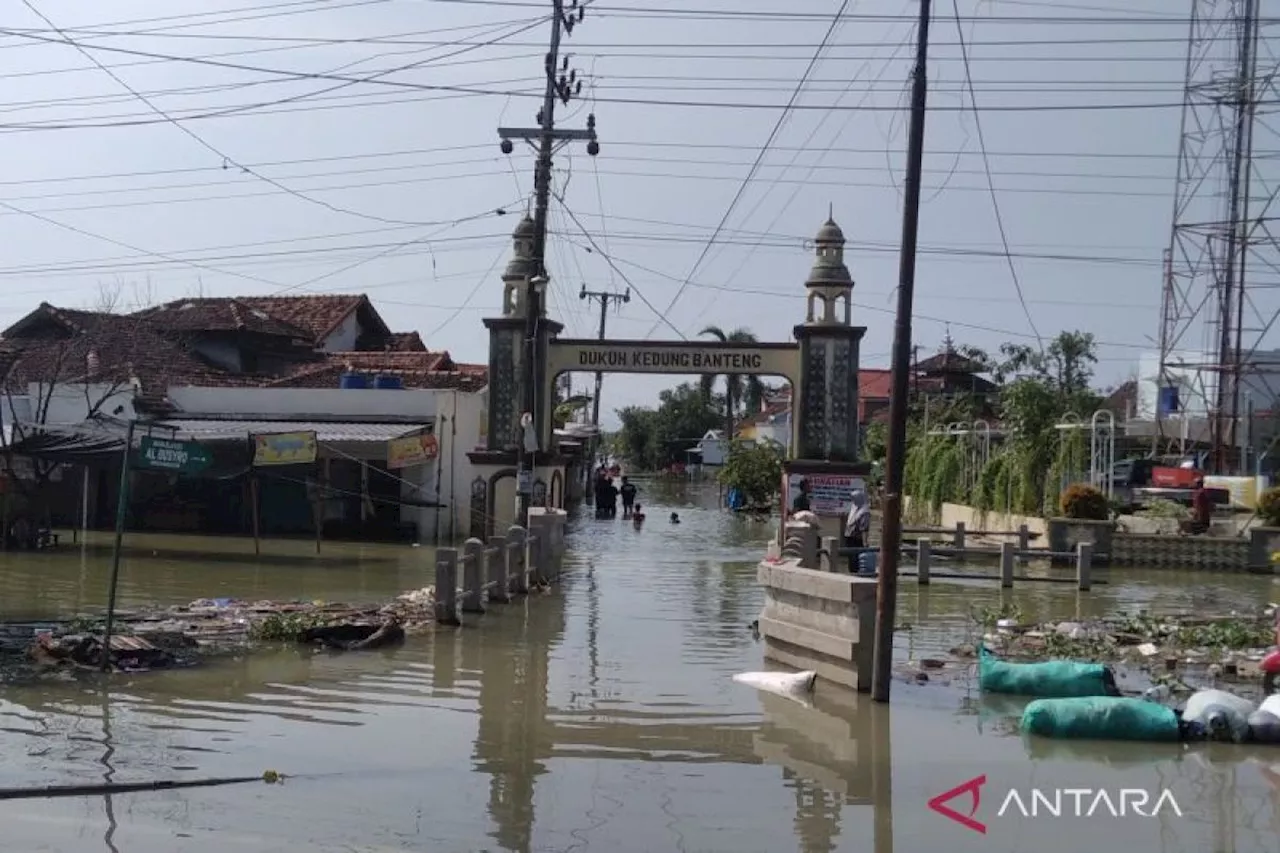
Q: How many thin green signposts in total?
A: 1